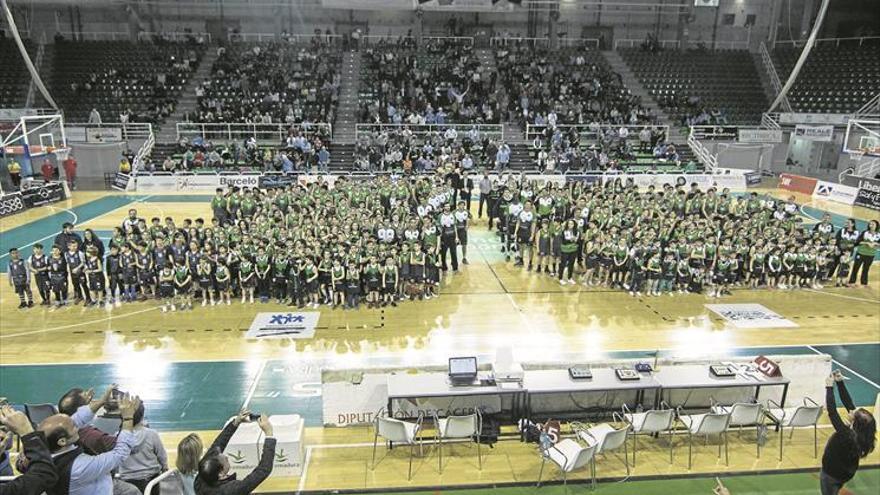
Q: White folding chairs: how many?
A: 8